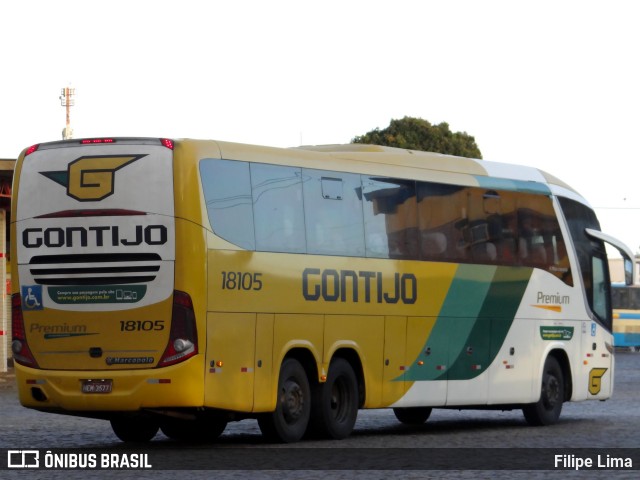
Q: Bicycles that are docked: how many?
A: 0